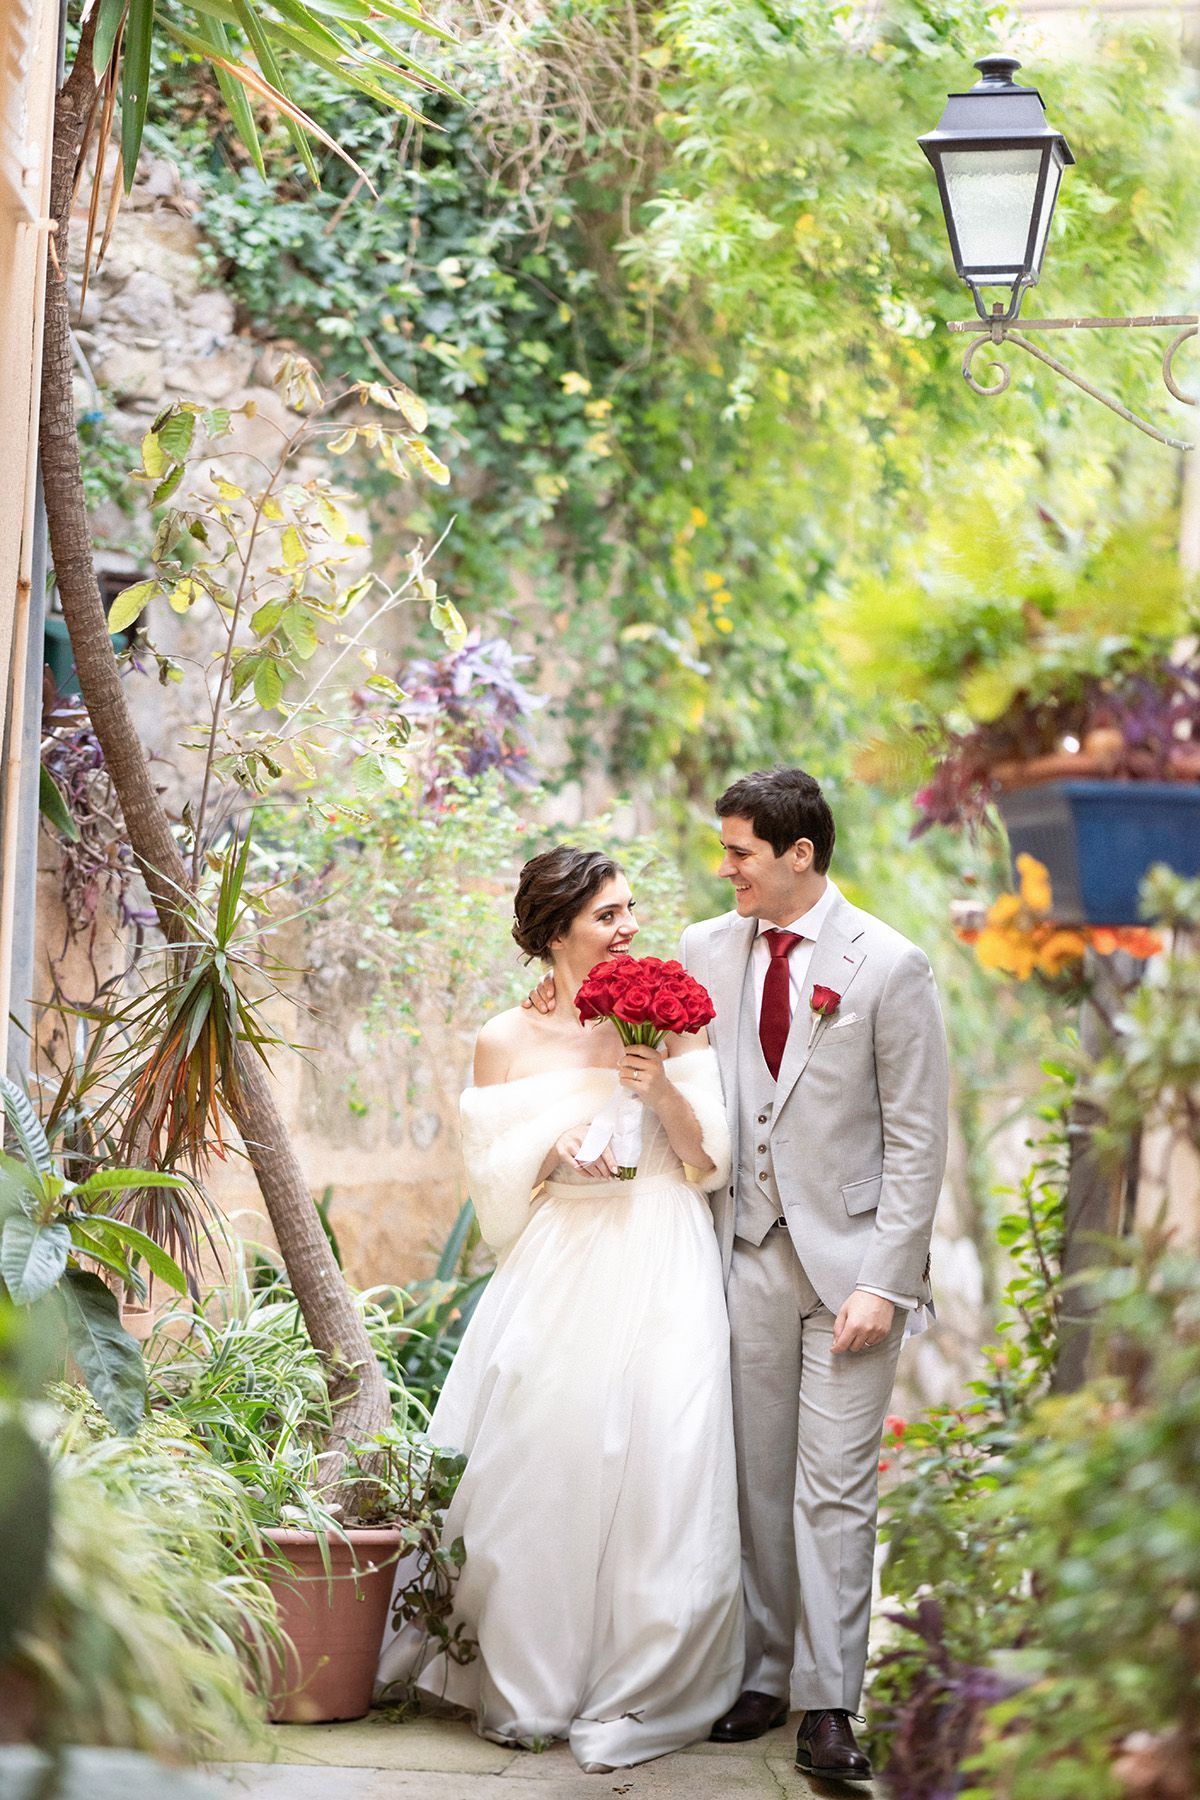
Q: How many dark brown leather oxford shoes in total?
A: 2